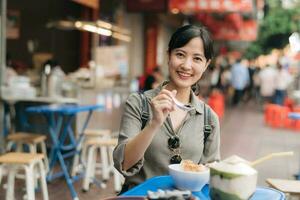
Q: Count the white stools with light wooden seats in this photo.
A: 4